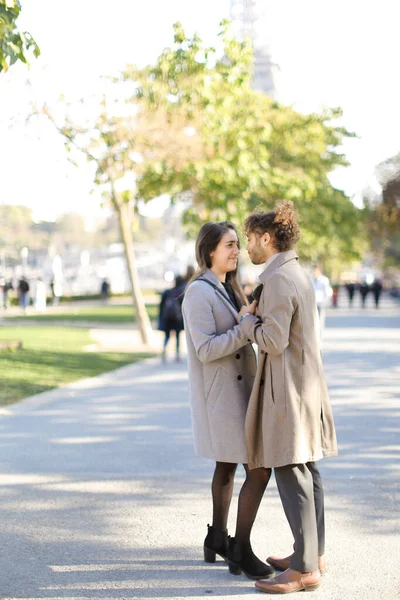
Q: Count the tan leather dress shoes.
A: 2